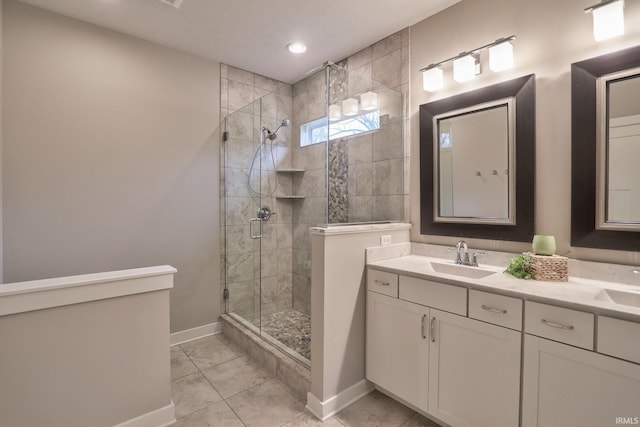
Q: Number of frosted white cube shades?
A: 4